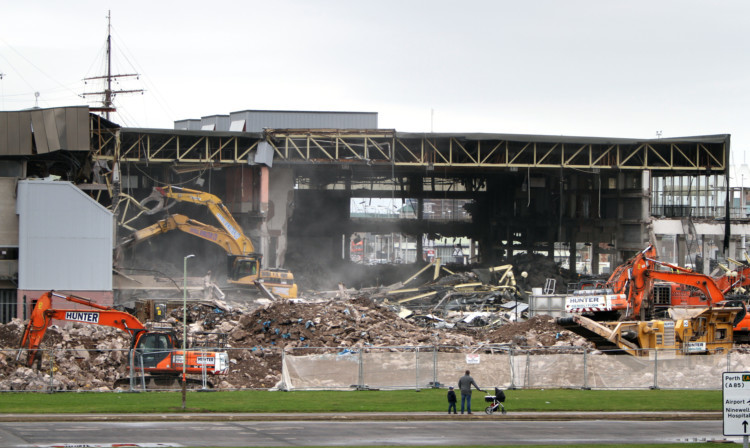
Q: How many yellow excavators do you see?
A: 2